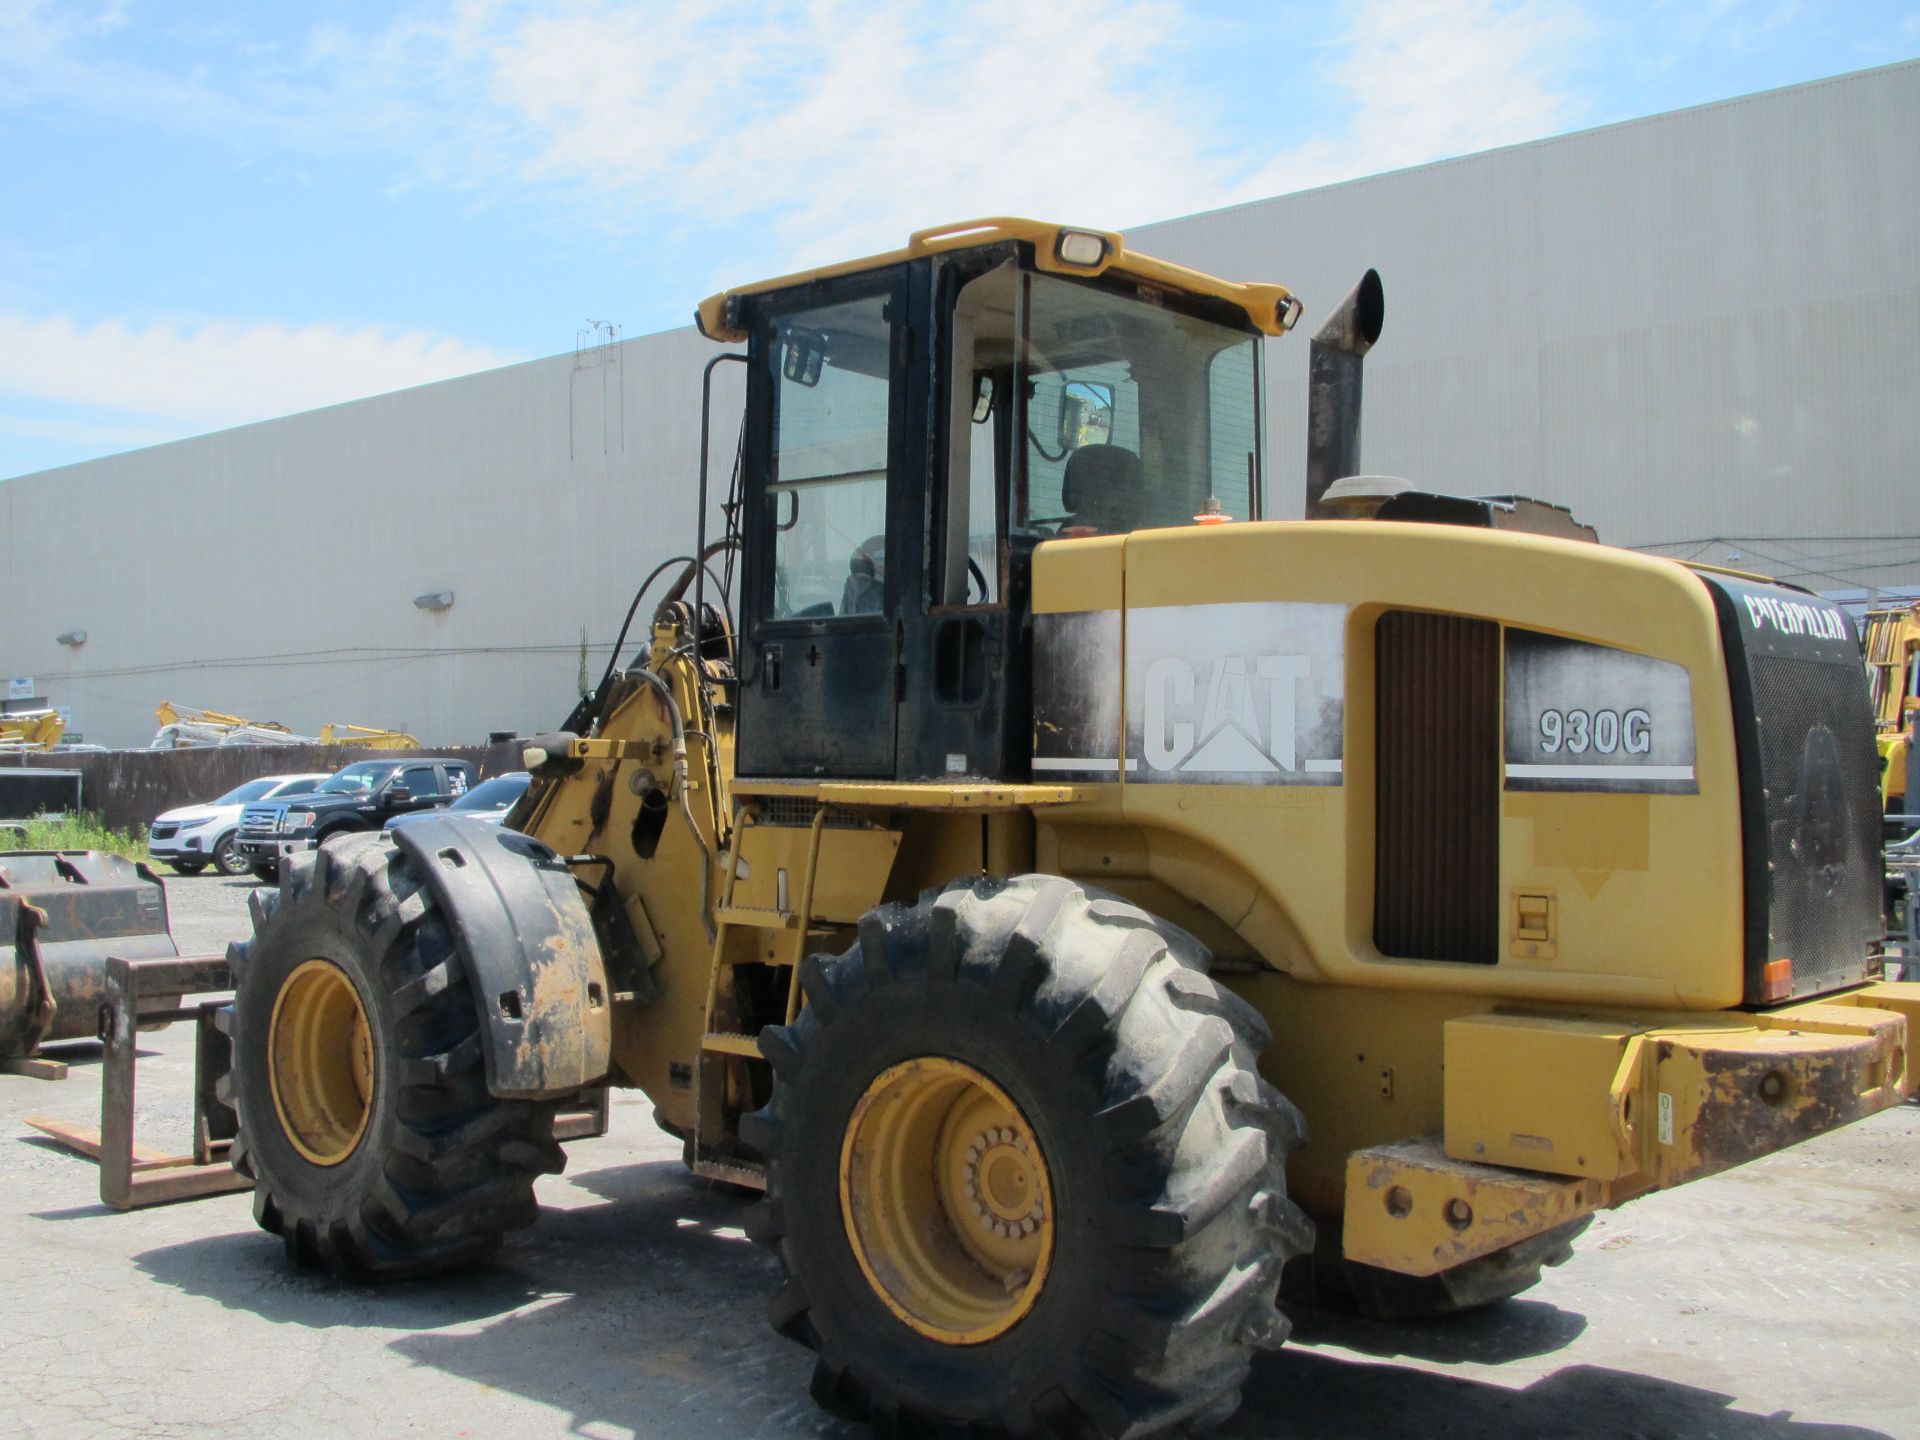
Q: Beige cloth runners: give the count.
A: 0